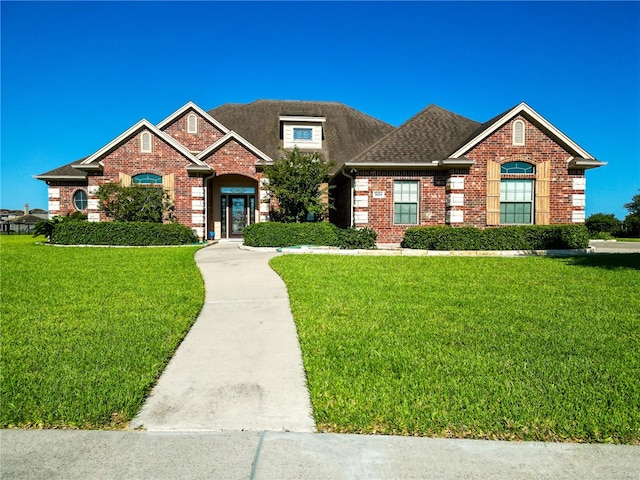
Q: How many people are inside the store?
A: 0